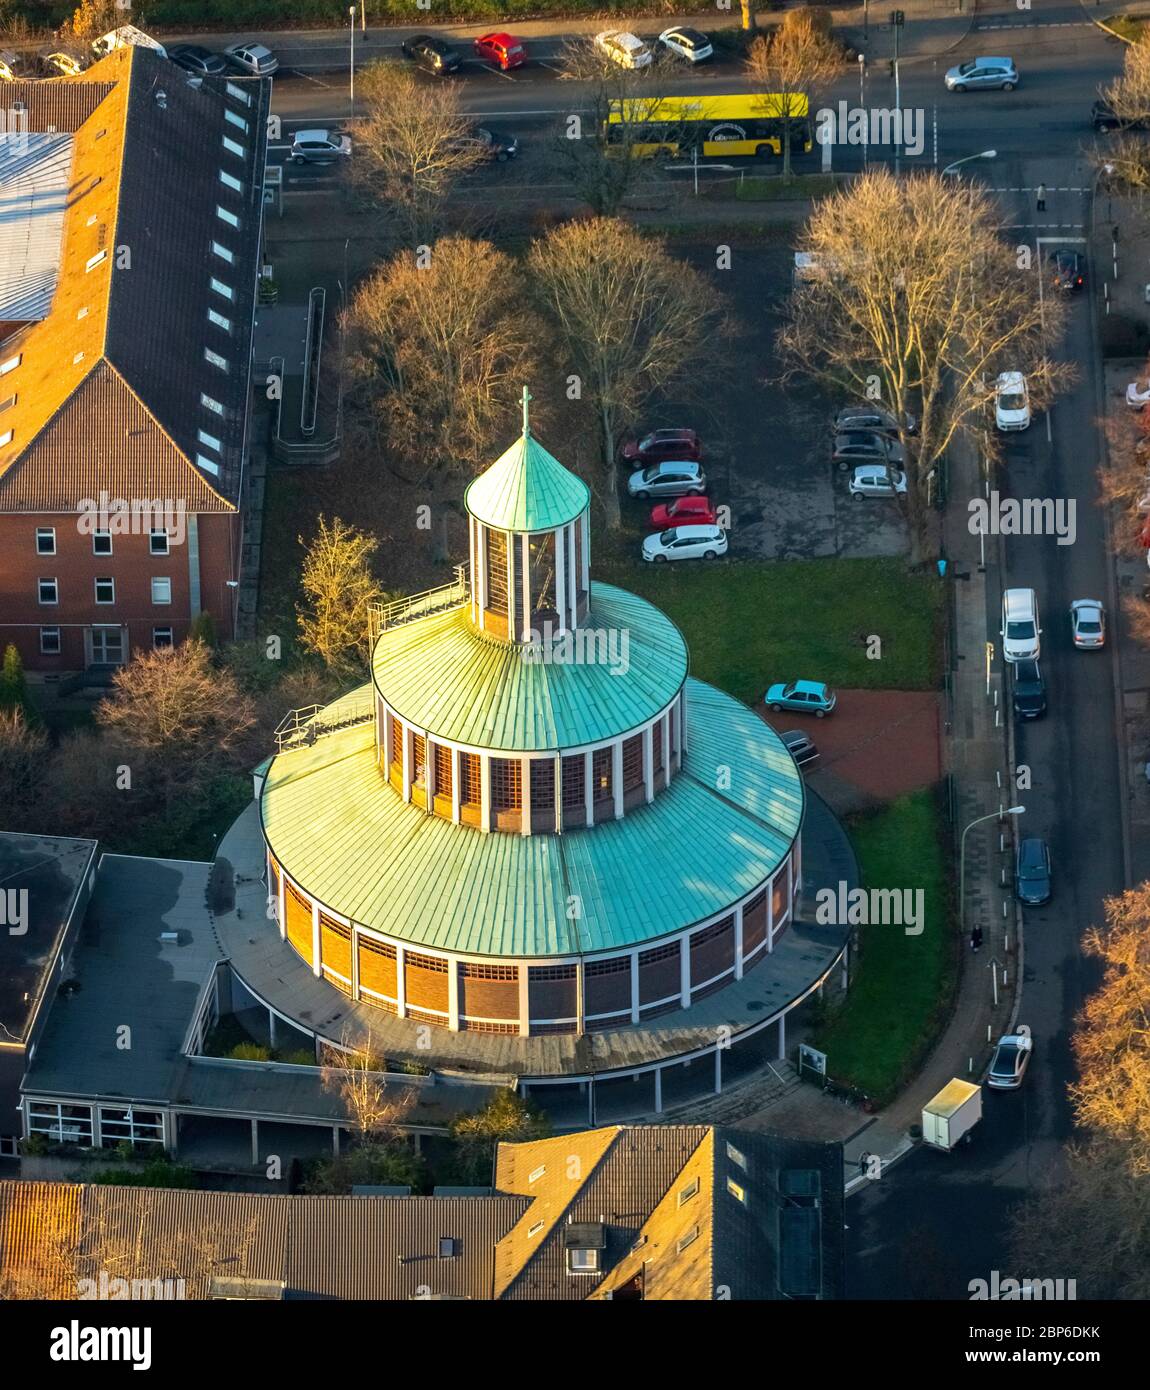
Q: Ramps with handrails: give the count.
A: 1